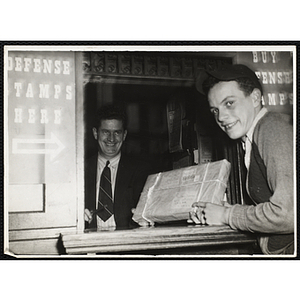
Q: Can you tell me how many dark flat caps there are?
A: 1